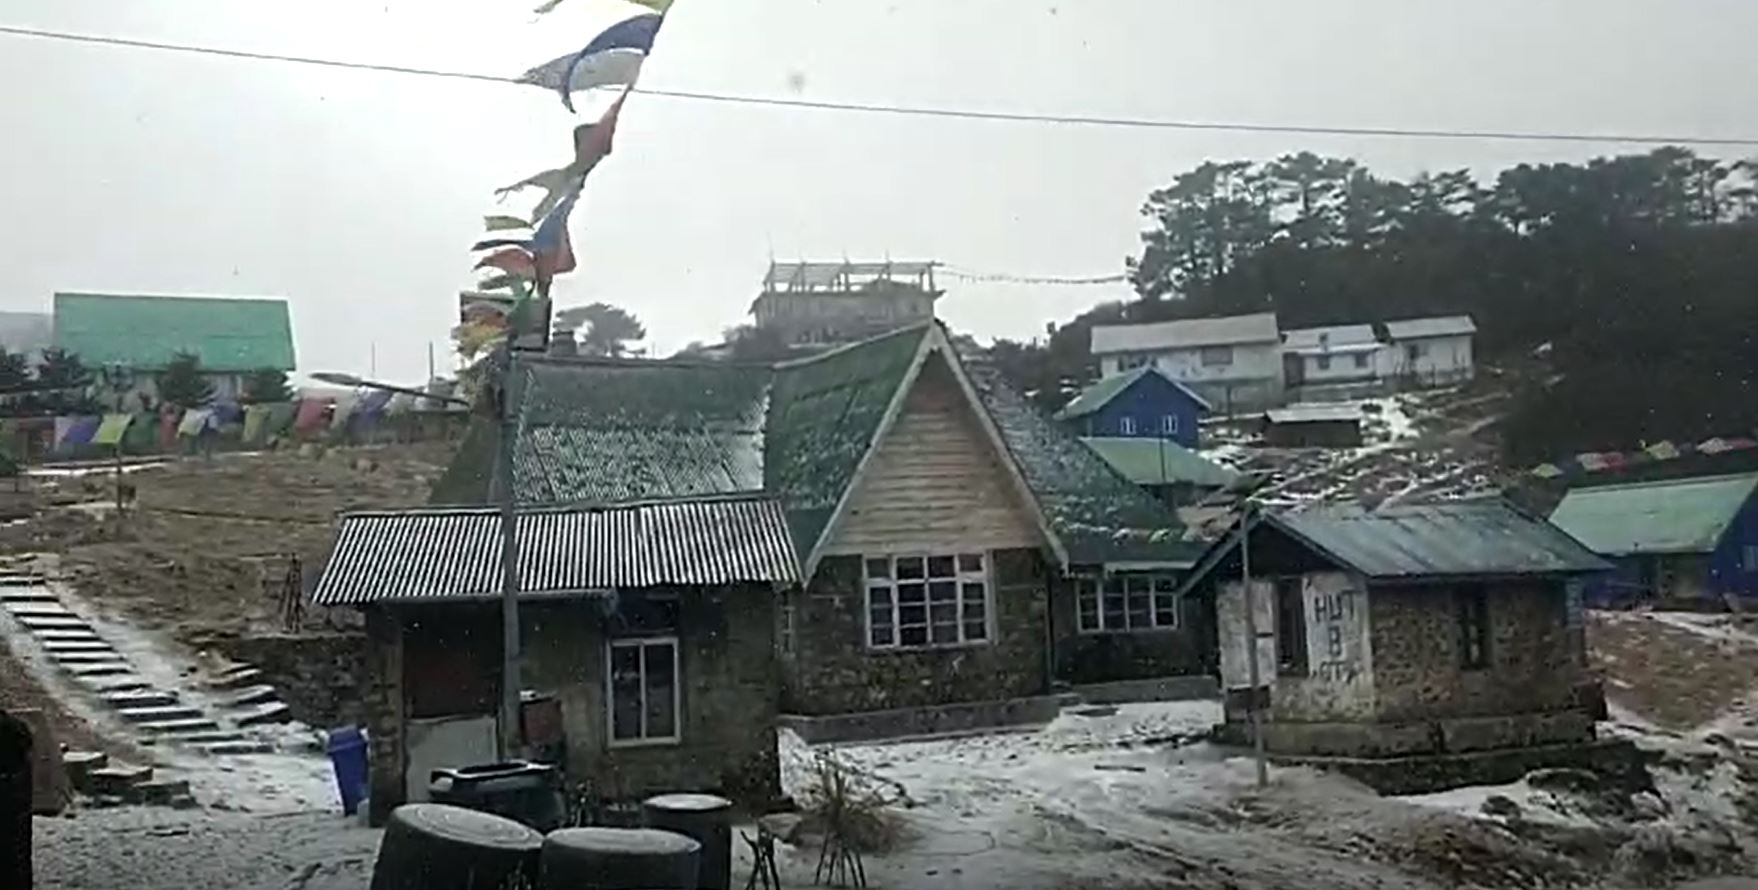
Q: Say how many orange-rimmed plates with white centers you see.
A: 0